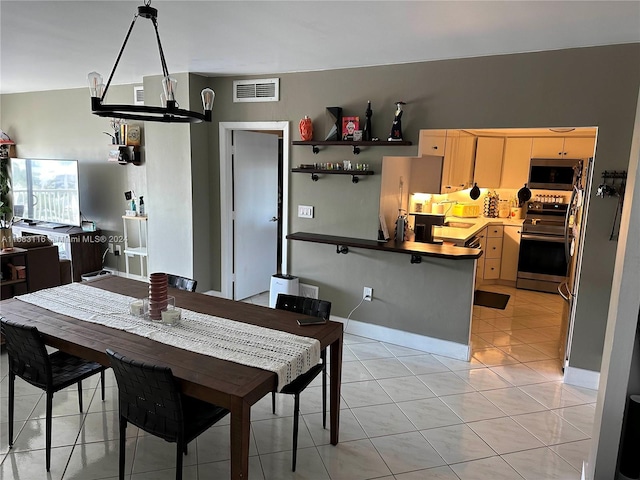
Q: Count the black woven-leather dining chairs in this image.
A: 4